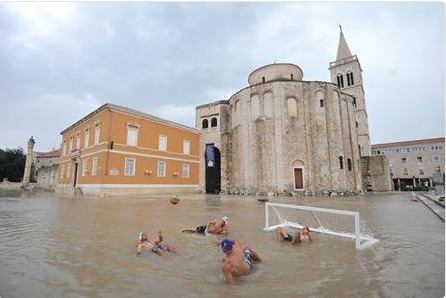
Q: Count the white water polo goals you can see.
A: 1